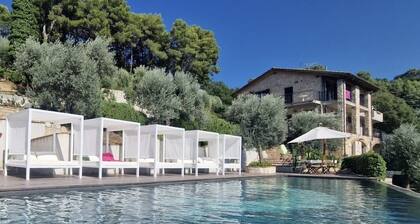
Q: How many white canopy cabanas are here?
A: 5